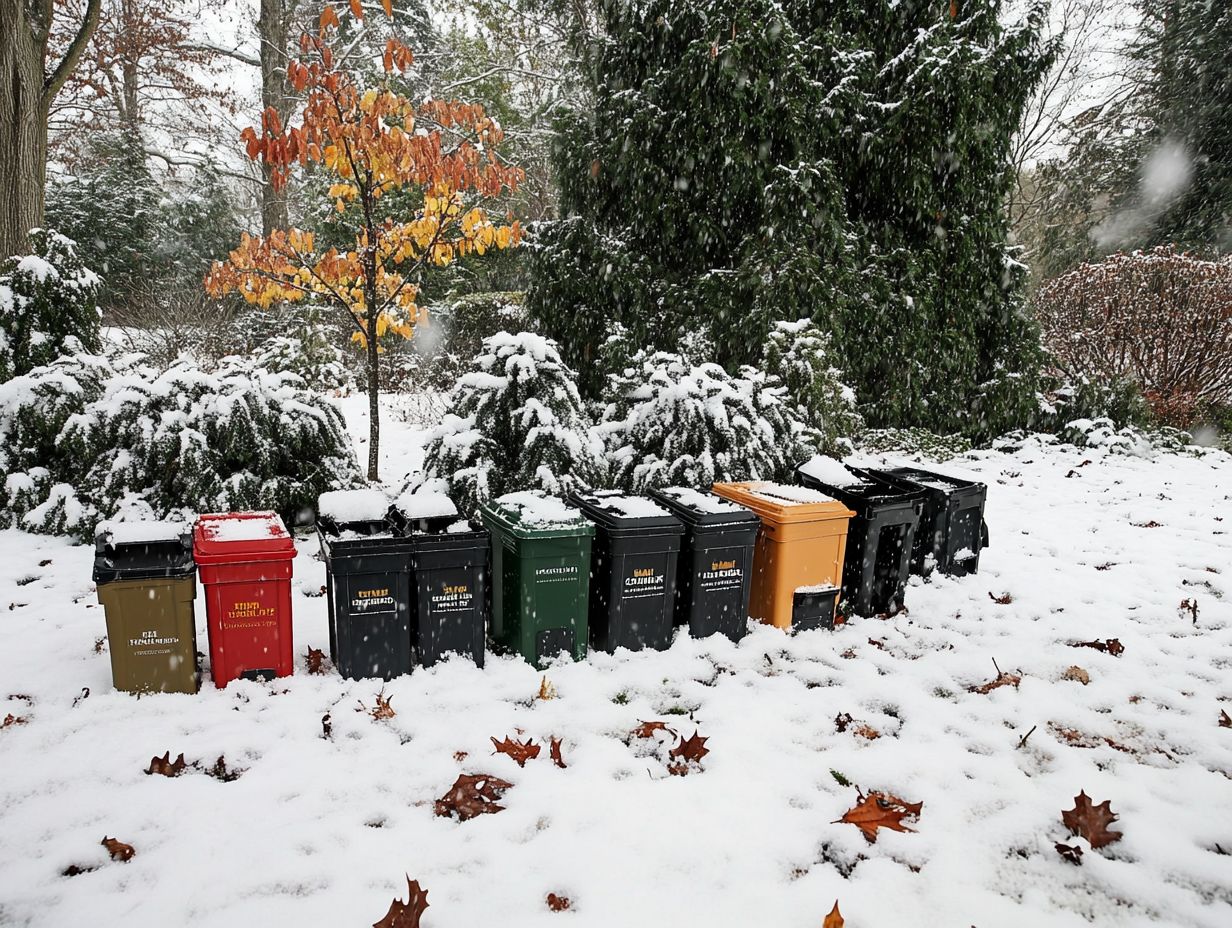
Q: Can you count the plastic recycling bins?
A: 10